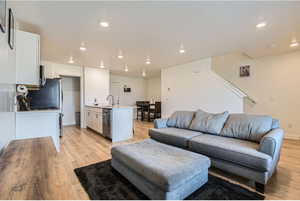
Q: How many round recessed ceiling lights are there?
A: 11